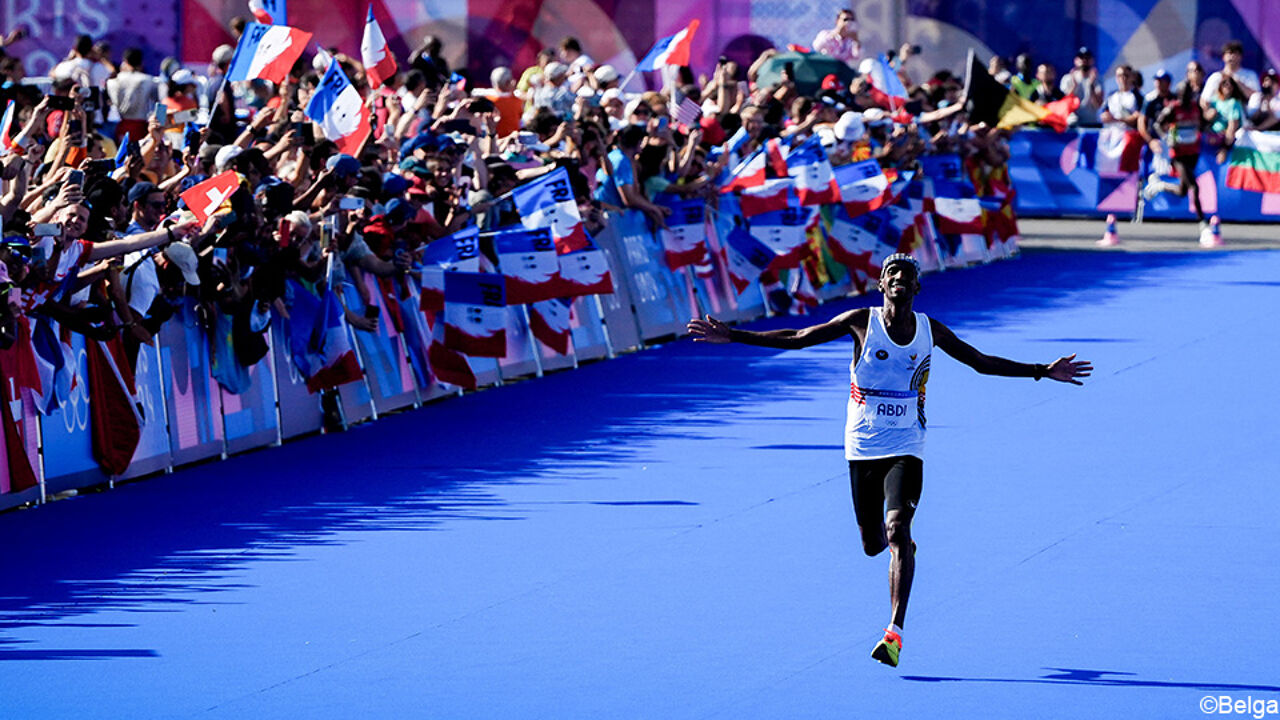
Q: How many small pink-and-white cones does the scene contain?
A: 2